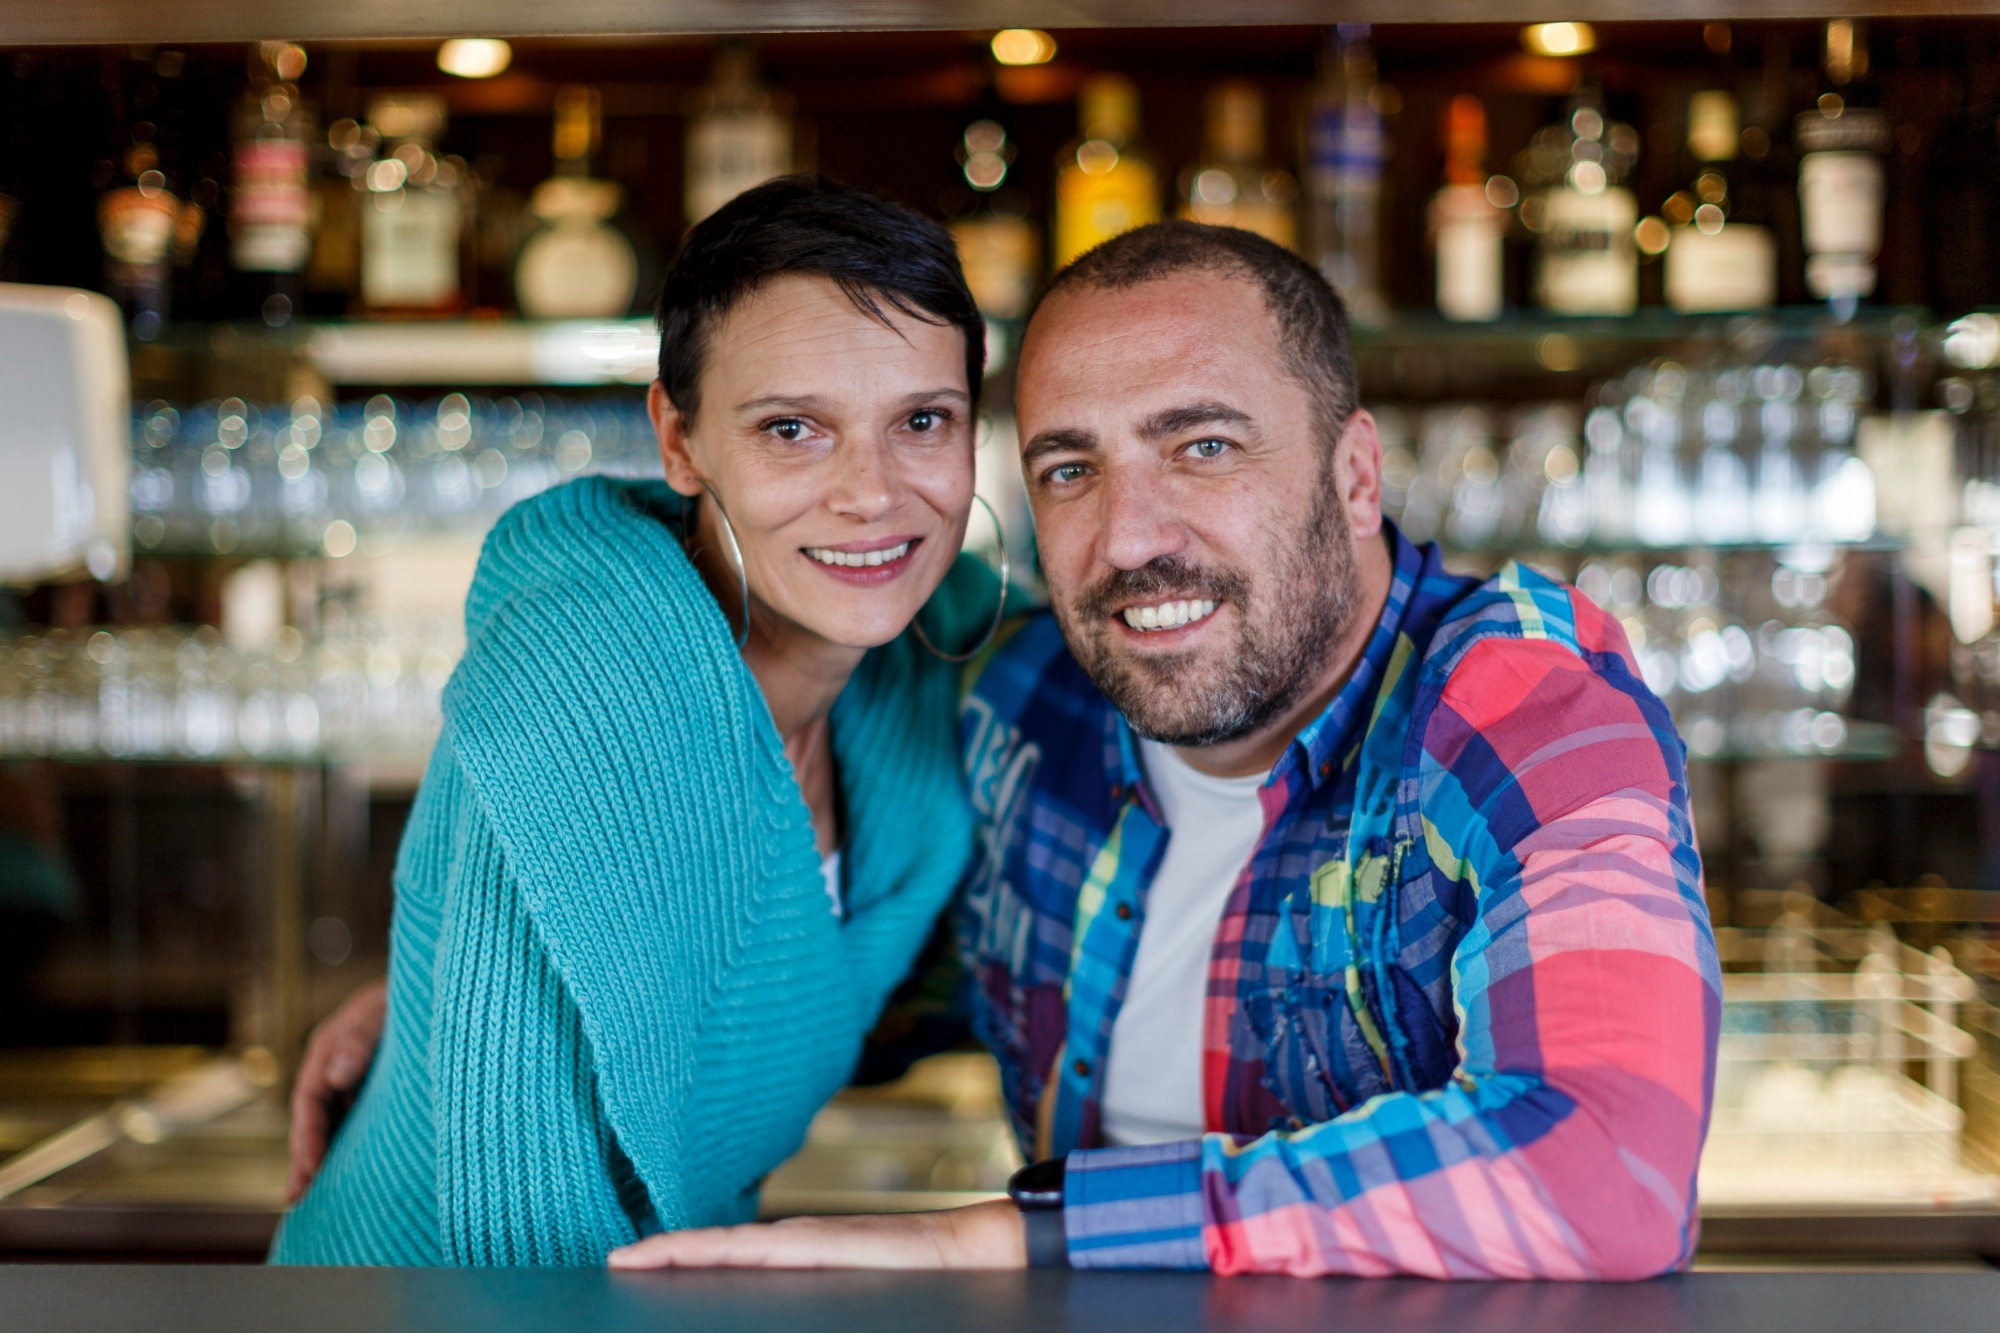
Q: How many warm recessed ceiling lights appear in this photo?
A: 3